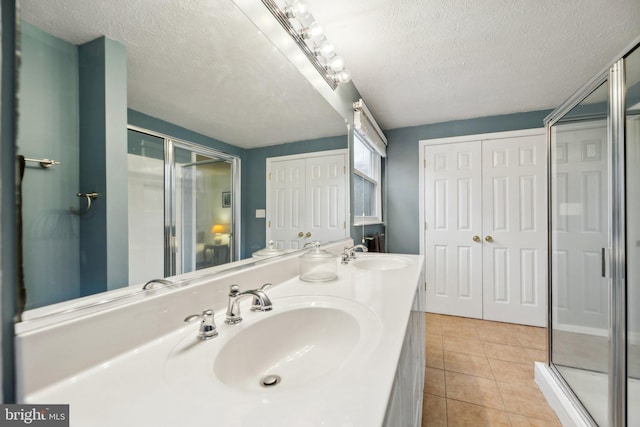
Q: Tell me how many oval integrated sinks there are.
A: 2